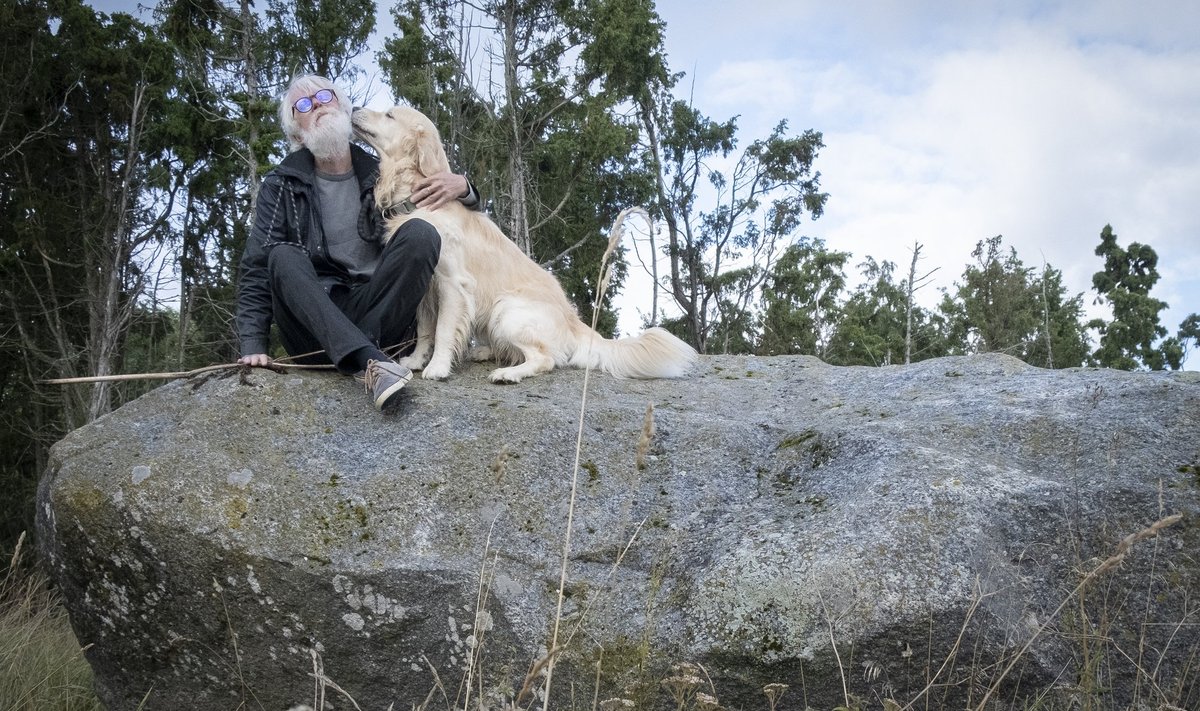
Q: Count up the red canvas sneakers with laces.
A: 0